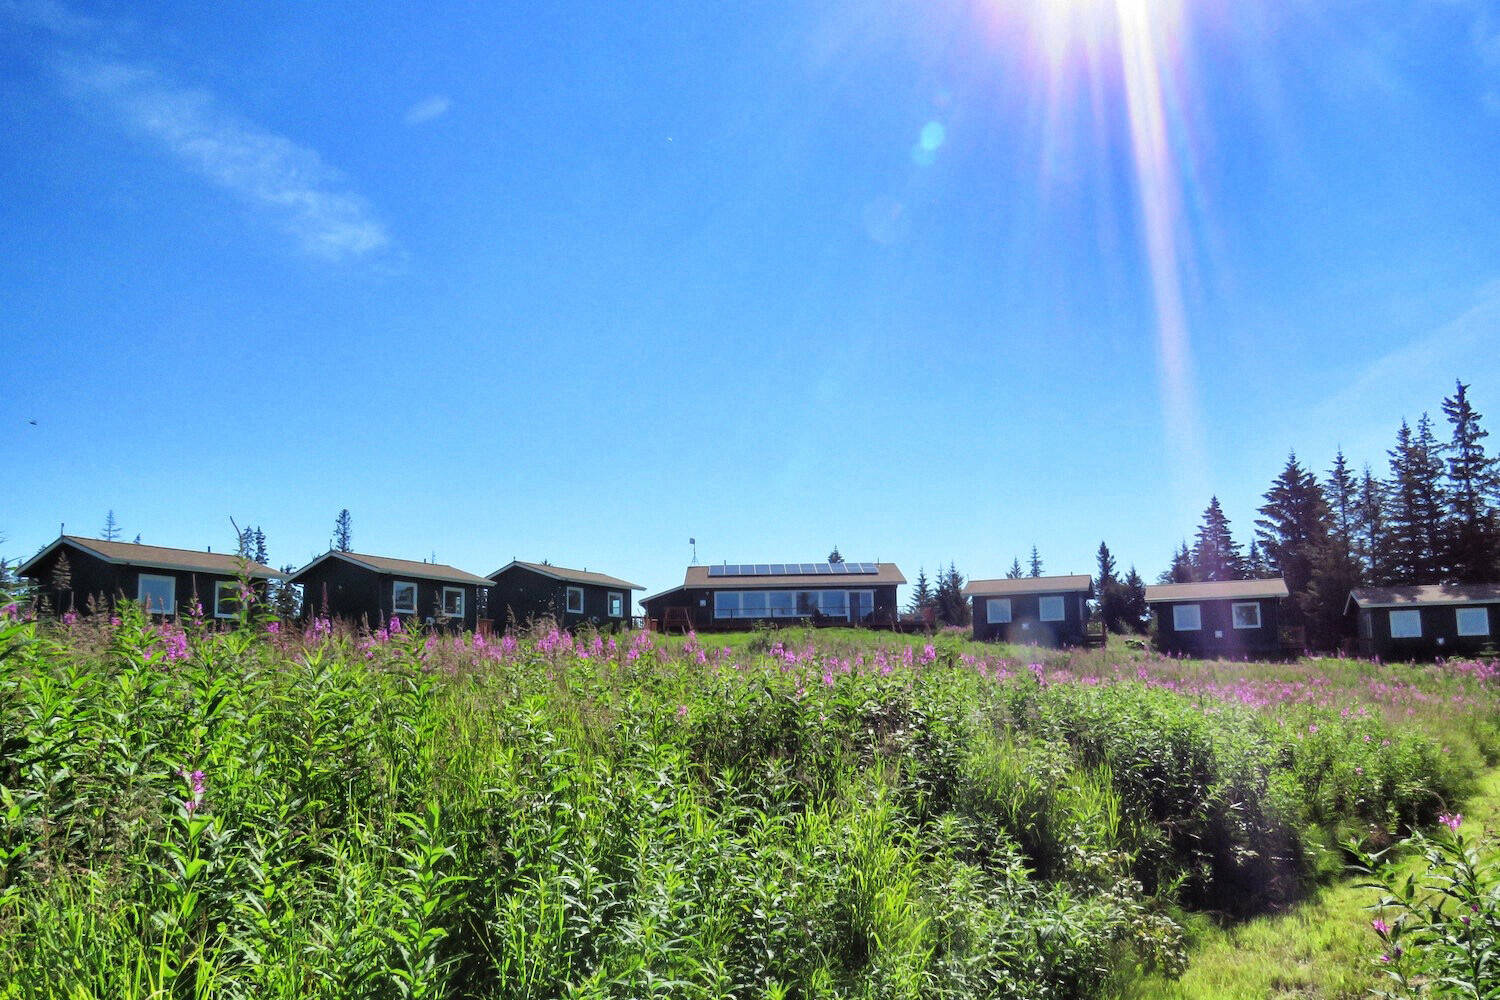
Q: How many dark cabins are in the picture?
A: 7